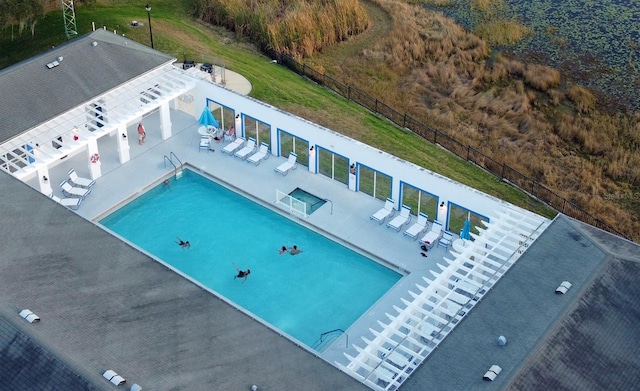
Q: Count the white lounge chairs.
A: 11